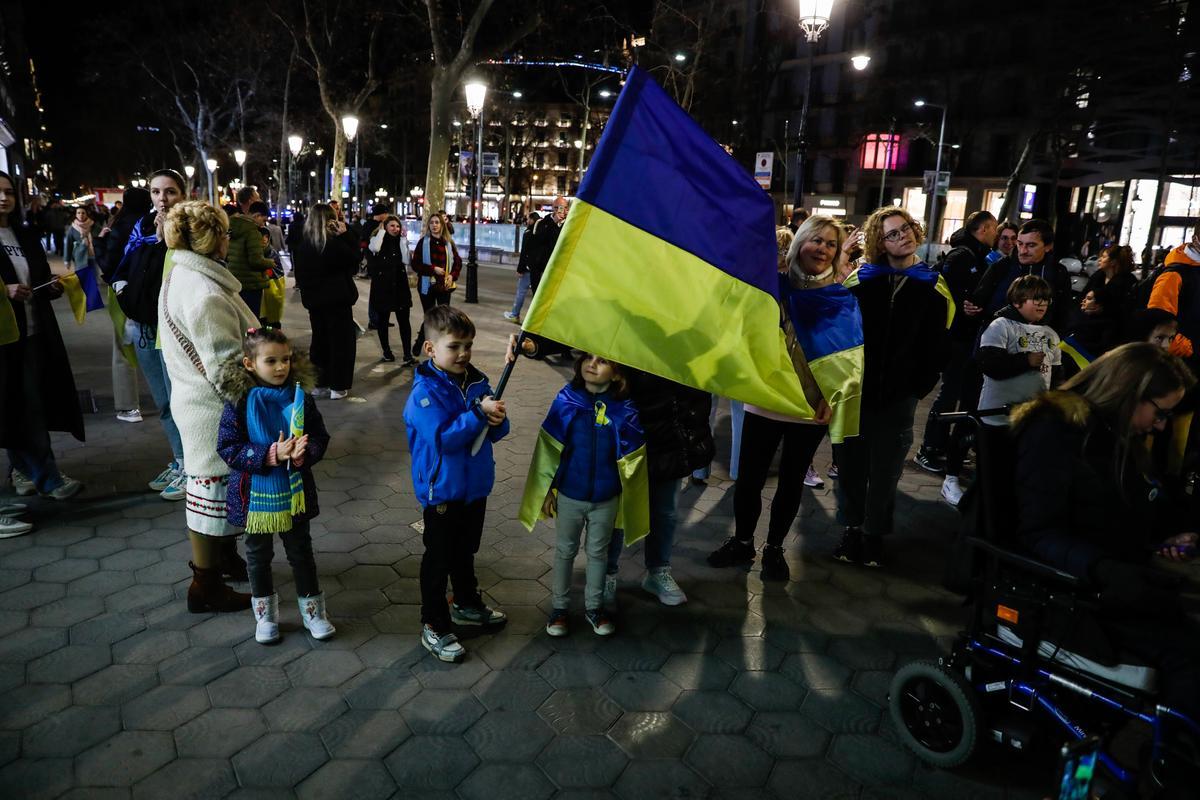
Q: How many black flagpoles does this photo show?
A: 1